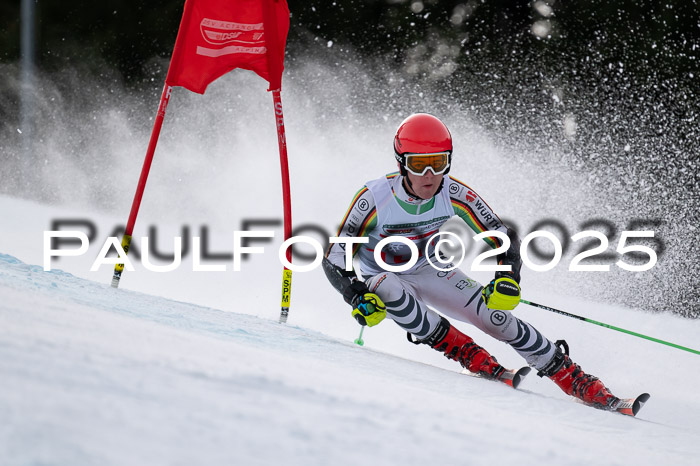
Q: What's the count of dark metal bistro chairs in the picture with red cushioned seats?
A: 0